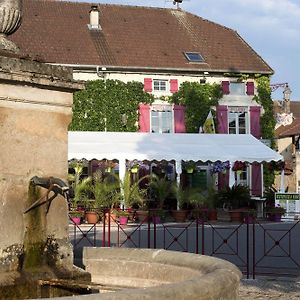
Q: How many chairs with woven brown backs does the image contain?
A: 0